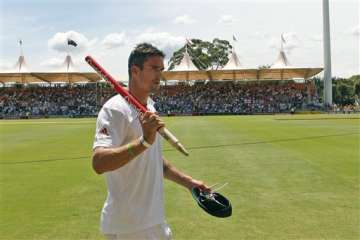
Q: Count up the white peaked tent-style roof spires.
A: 5